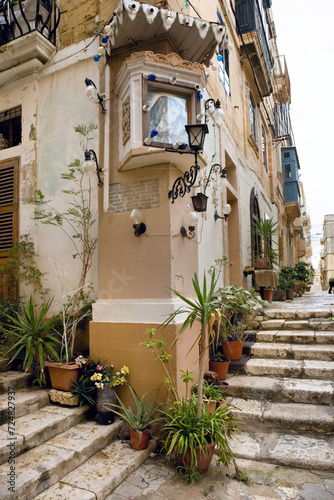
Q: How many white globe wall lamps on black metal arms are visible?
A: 7